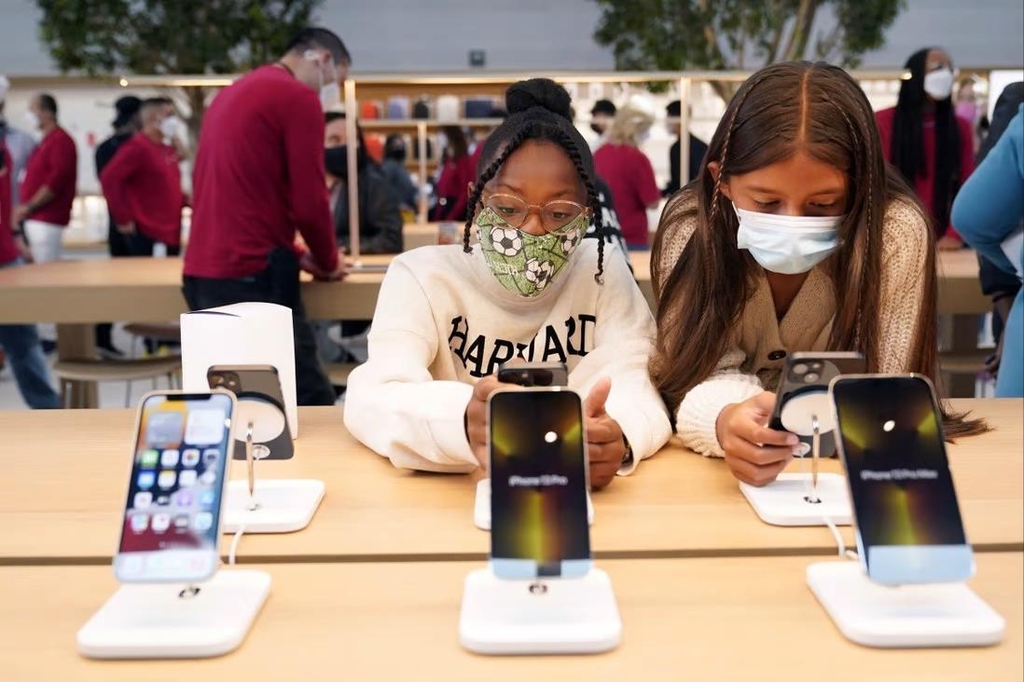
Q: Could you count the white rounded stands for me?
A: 6